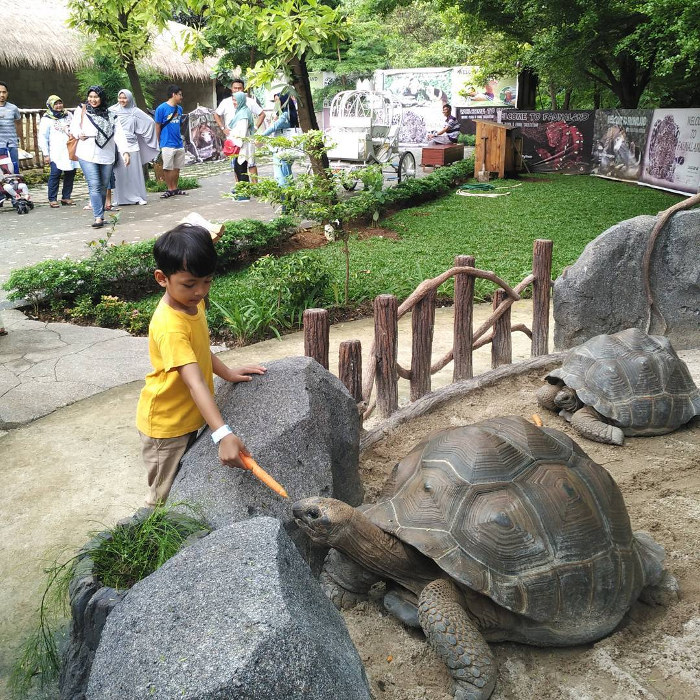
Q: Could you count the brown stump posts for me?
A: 7